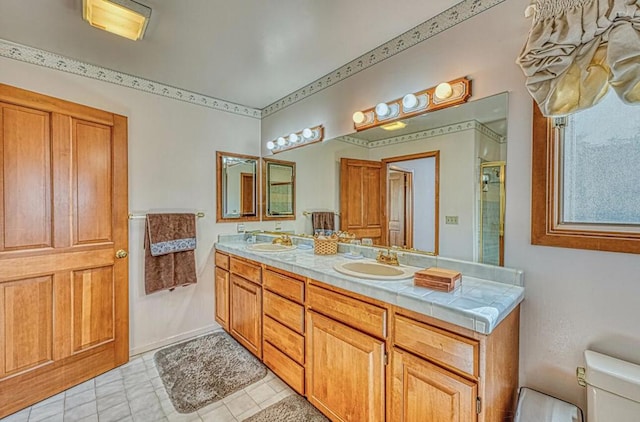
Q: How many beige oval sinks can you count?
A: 2